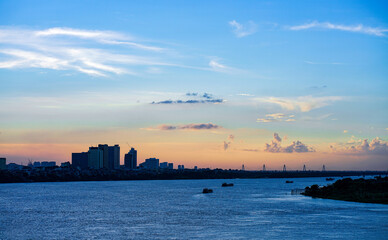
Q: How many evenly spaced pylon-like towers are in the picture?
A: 5